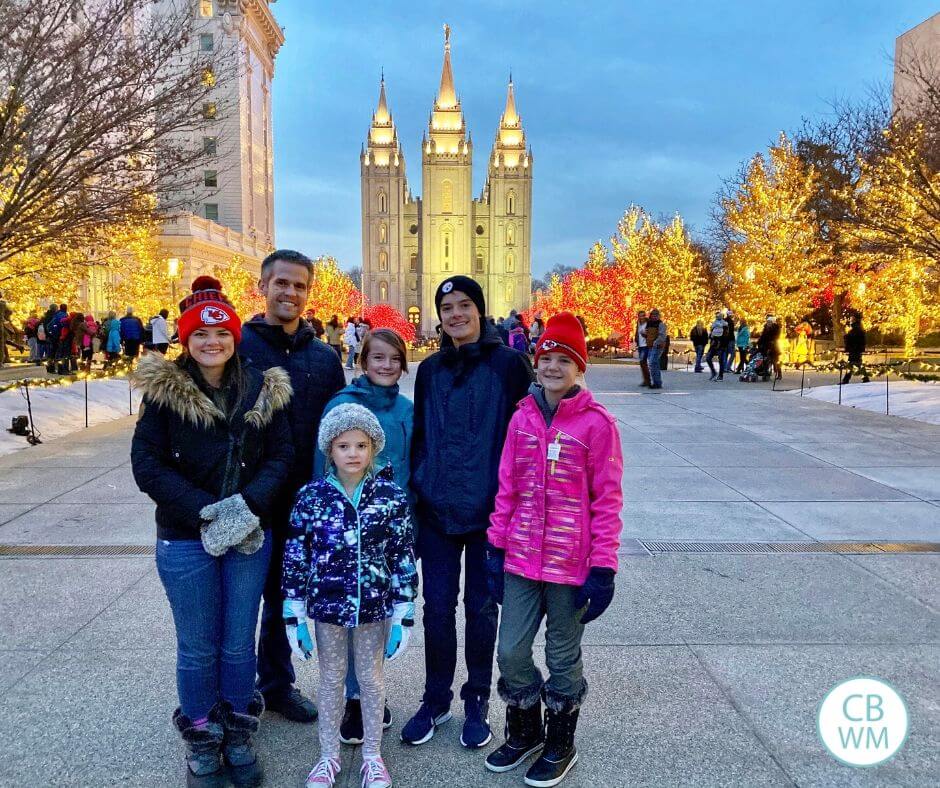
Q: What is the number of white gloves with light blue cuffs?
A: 2